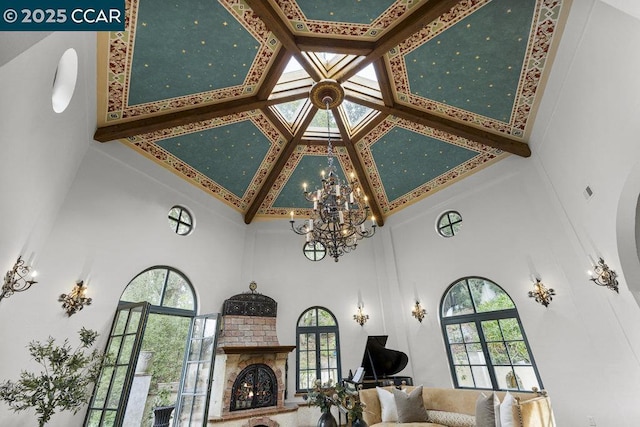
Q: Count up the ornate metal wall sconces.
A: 6